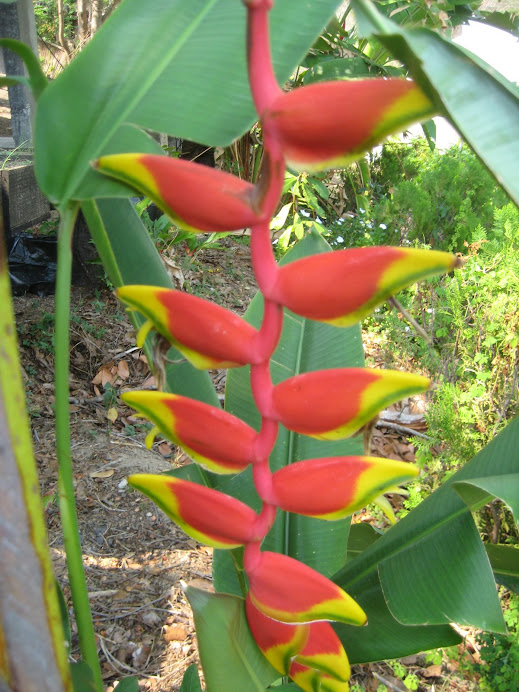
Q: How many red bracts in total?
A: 13